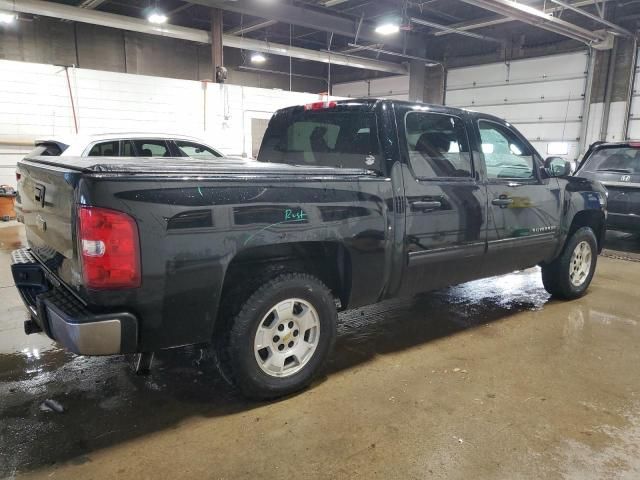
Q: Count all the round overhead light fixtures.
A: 4